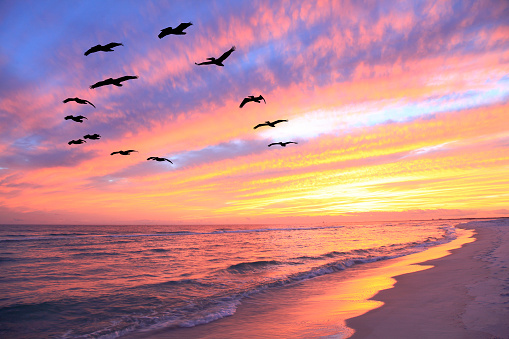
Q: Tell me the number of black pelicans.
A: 13